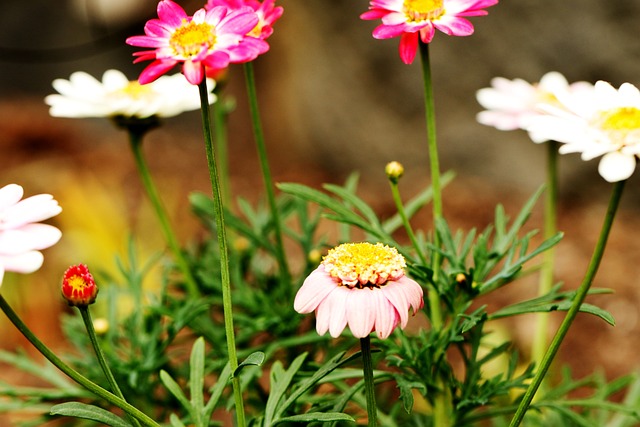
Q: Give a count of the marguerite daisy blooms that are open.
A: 8